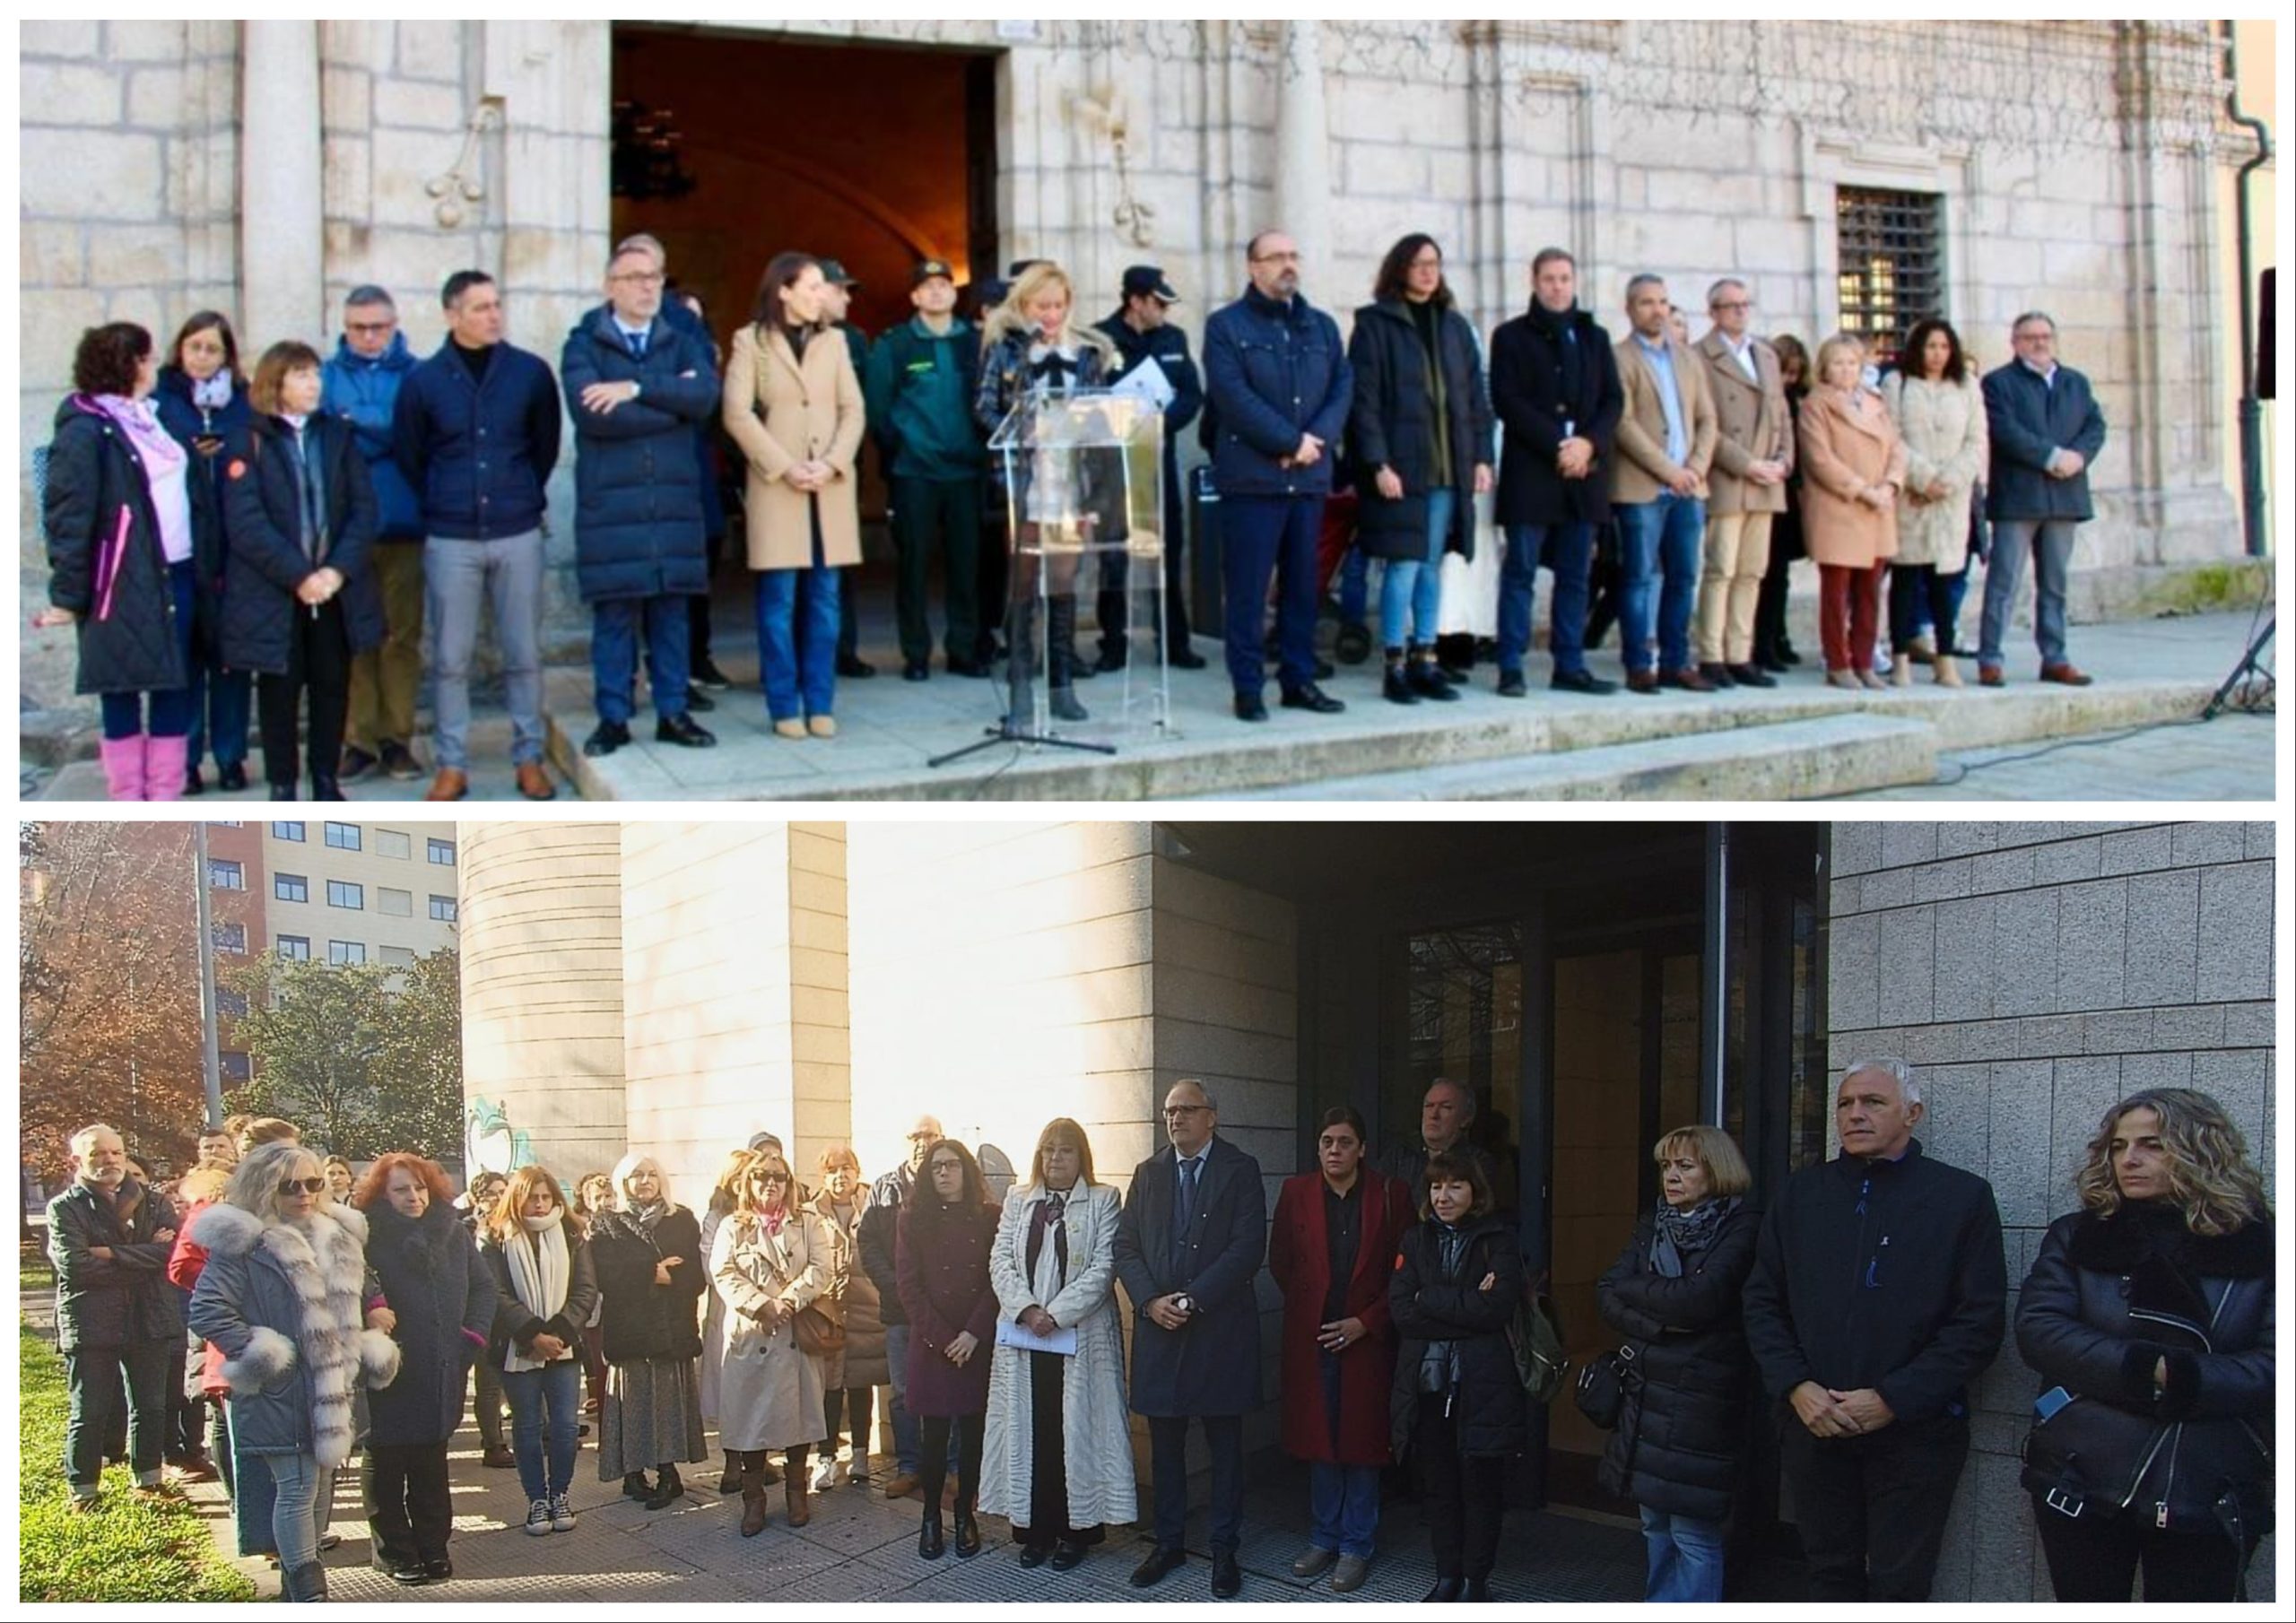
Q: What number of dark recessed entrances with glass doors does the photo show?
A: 1